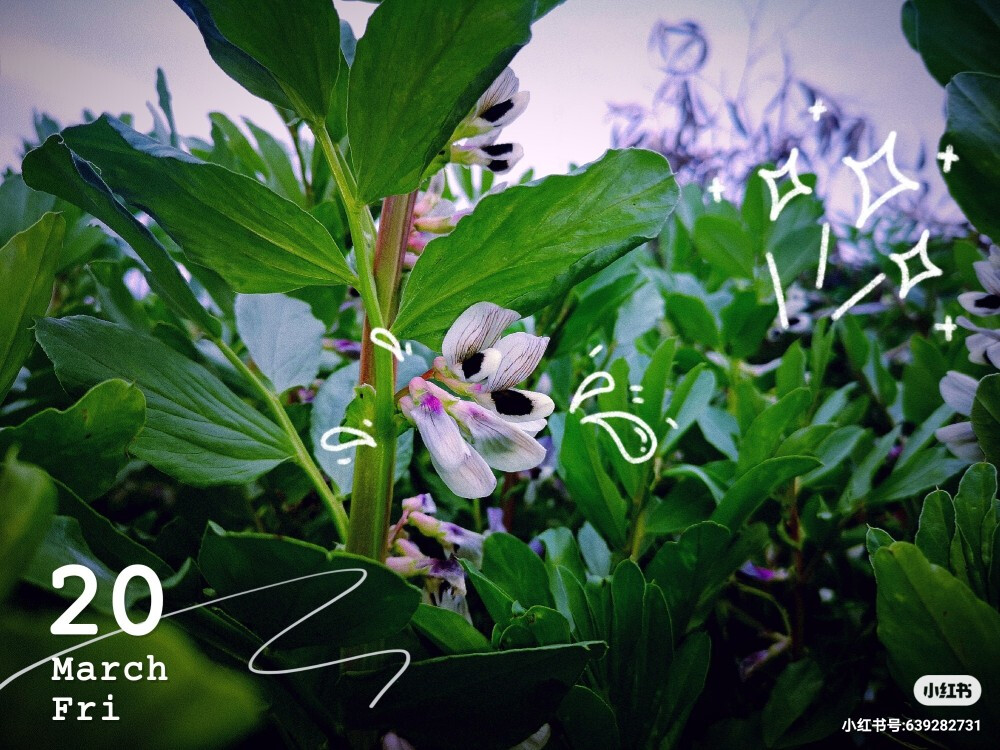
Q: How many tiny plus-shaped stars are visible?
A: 4